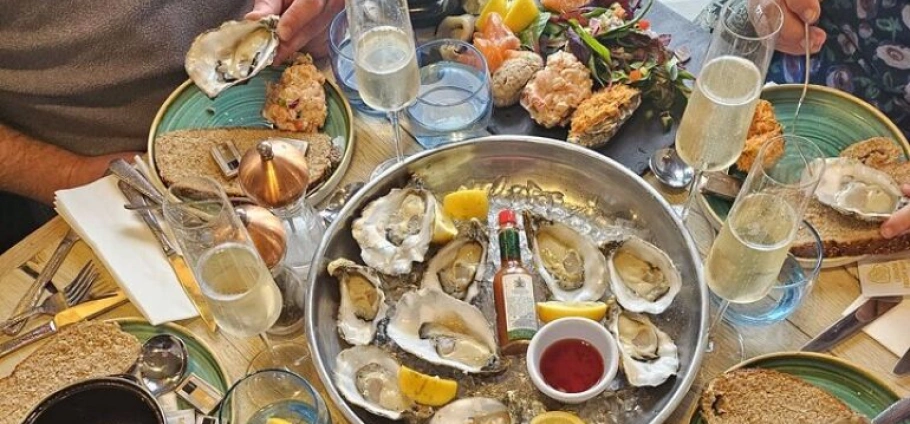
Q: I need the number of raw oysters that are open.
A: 11